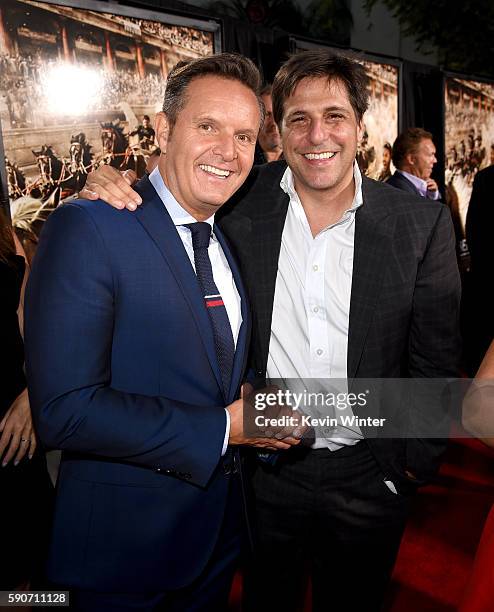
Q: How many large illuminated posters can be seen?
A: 3